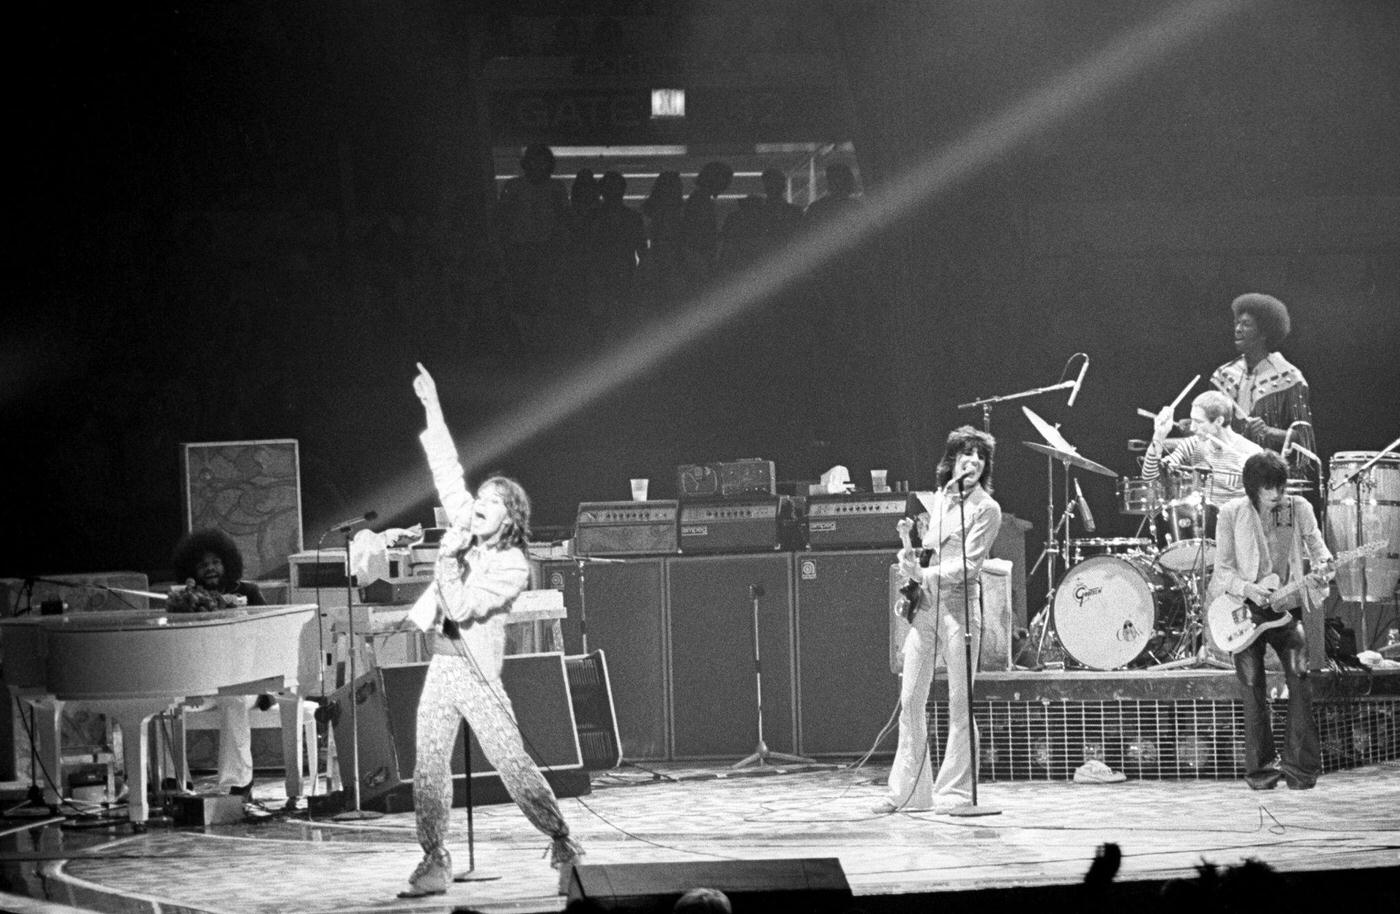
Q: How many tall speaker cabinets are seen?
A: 3